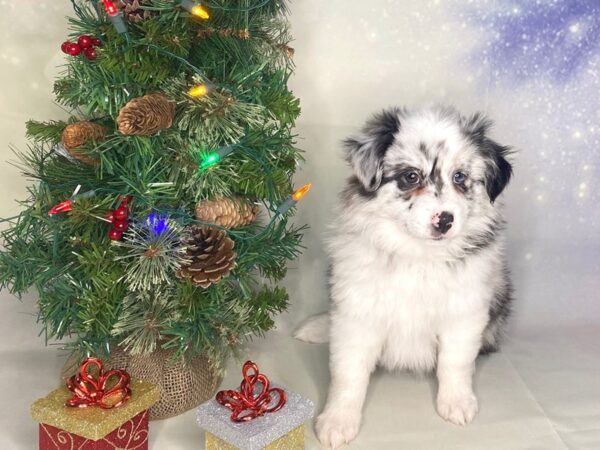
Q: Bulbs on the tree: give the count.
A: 7